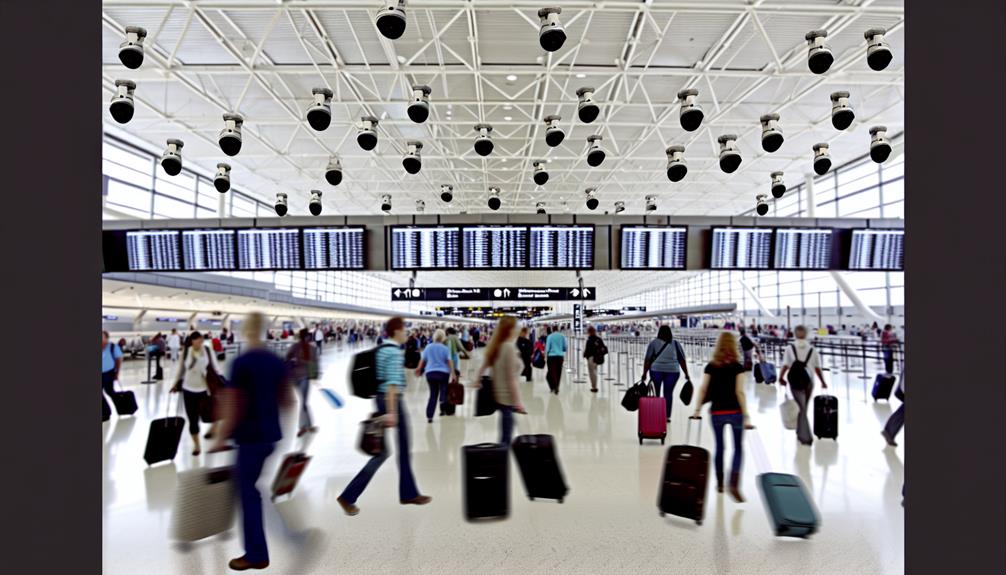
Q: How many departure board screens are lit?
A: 11